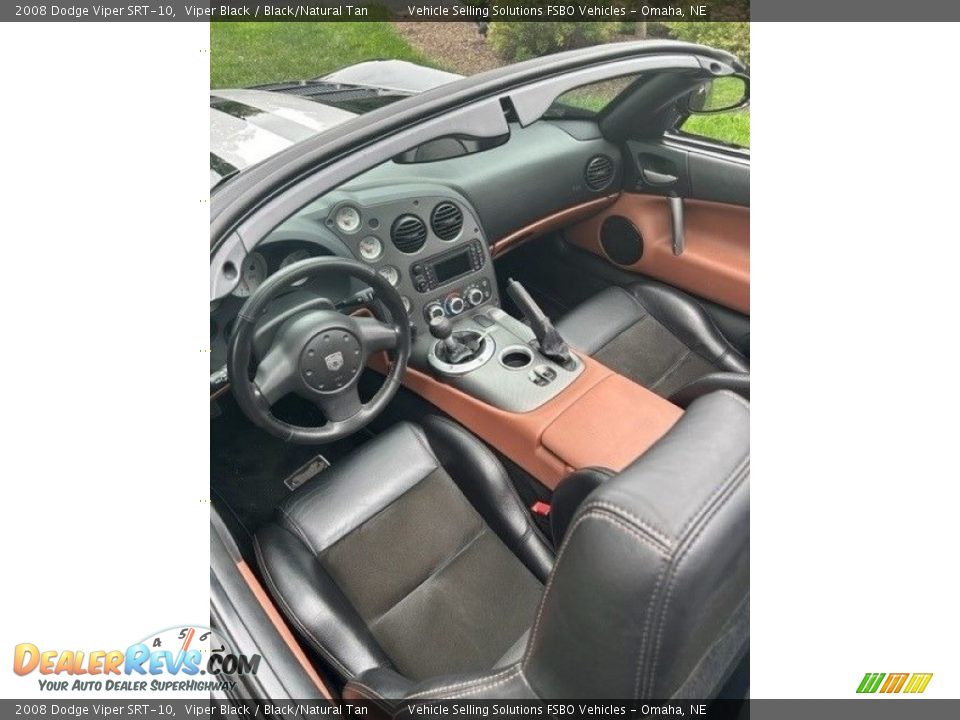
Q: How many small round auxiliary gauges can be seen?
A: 4